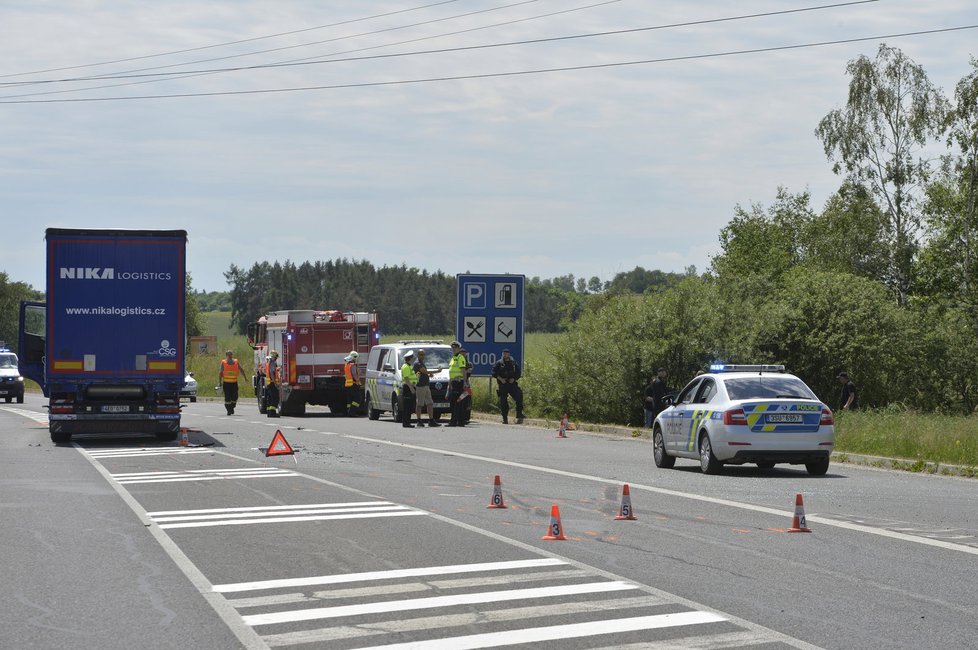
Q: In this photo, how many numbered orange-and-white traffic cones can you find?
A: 4